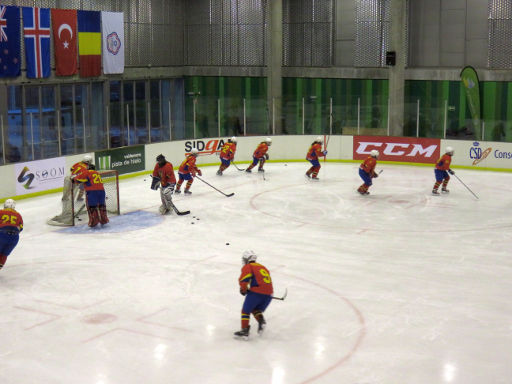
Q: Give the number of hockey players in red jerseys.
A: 11